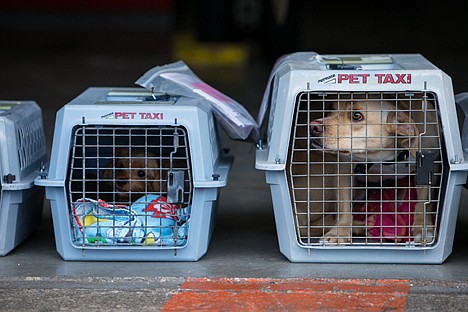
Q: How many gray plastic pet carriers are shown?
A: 3